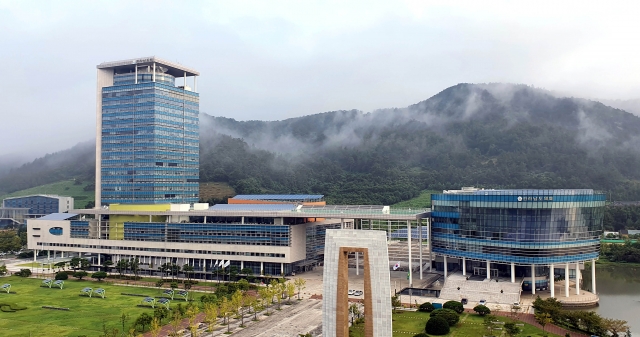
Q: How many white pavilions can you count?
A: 9